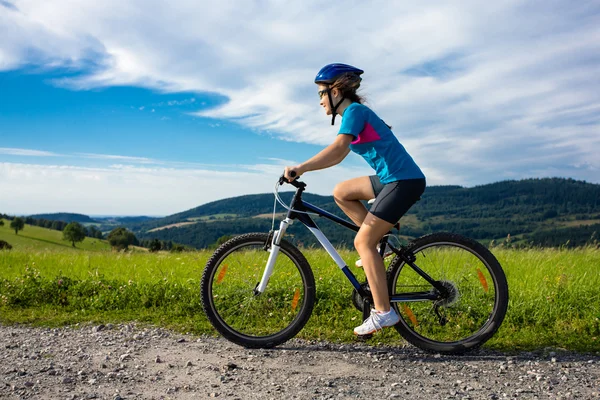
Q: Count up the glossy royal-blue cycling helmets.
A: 1